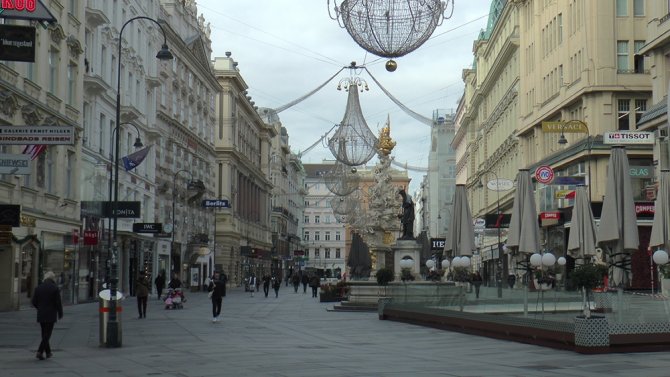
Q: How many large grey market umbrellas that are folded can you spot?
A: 5